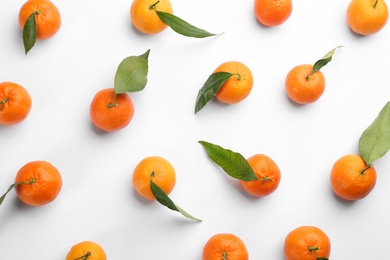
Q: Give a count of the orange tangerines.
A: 15